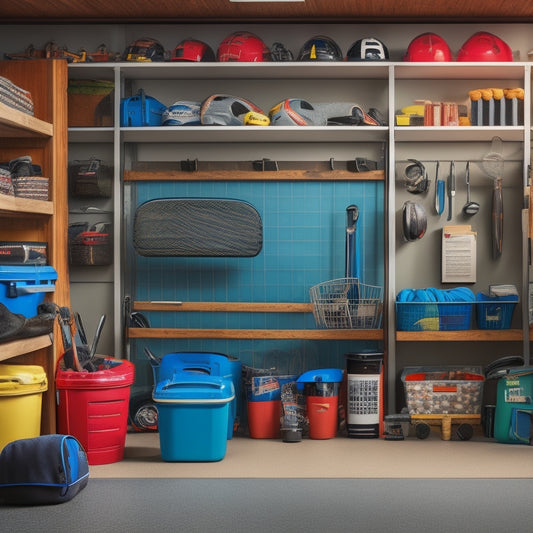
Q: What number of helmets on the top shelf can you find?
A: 7